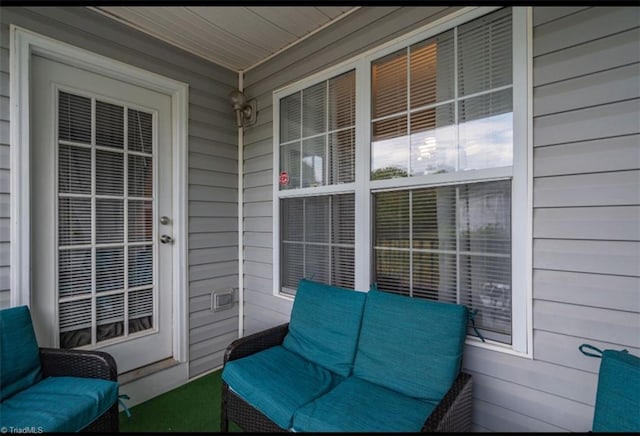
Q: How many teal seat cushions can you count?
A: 3